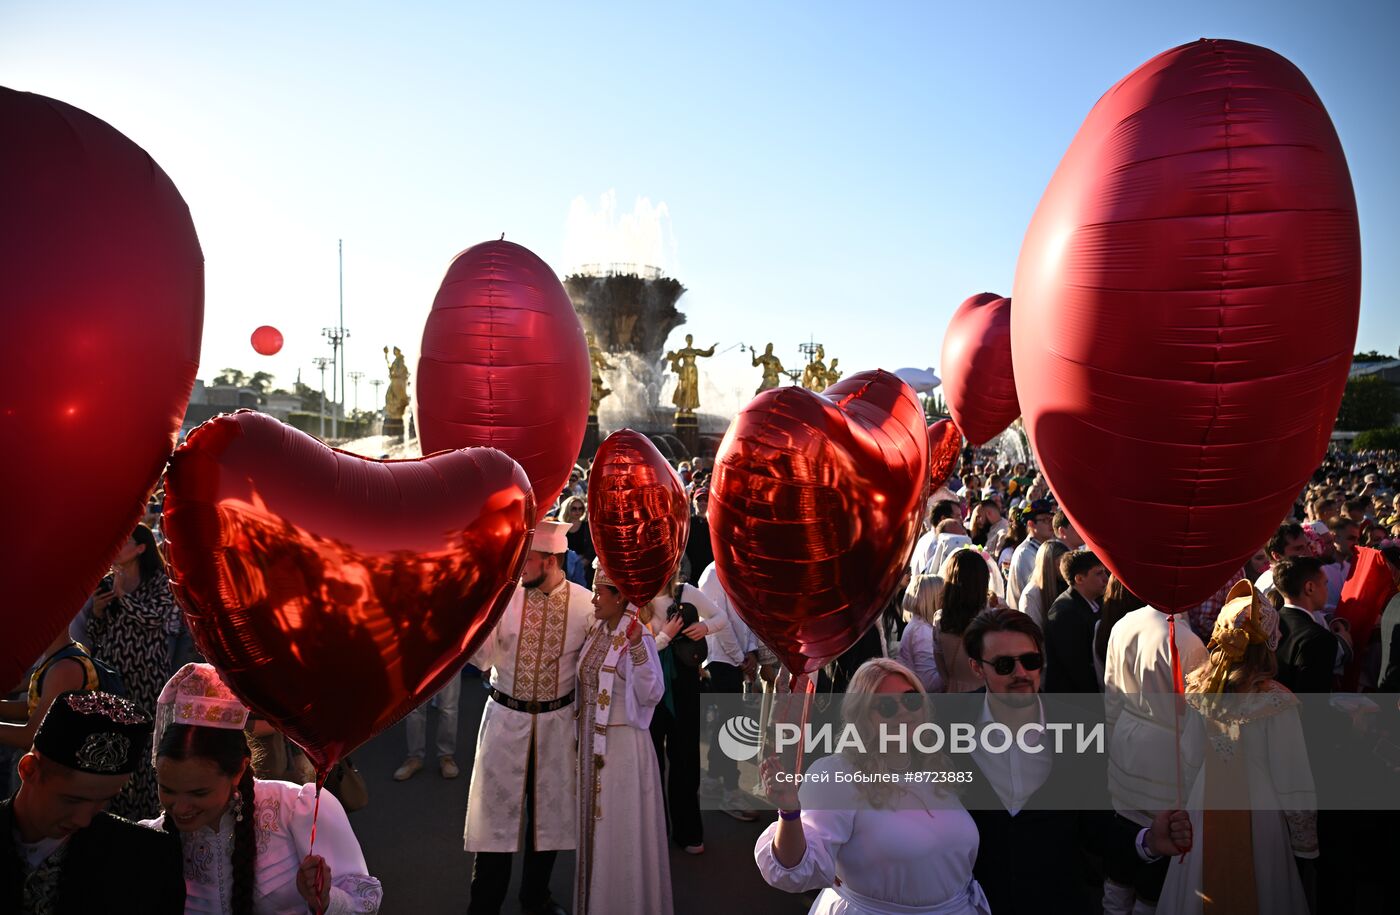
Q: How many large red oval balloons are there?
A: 3